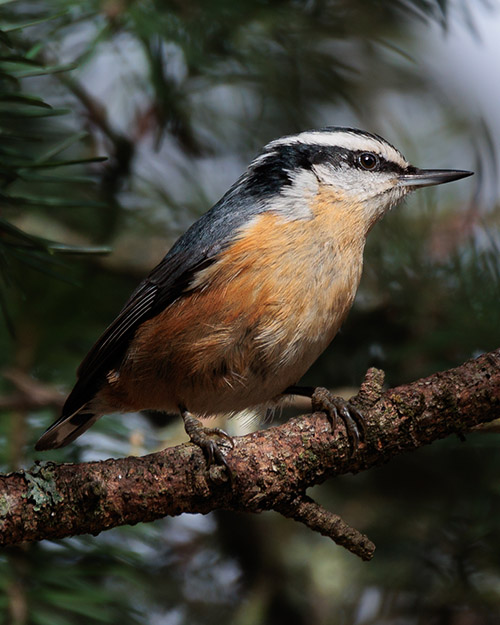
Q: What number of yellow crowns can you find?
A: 0